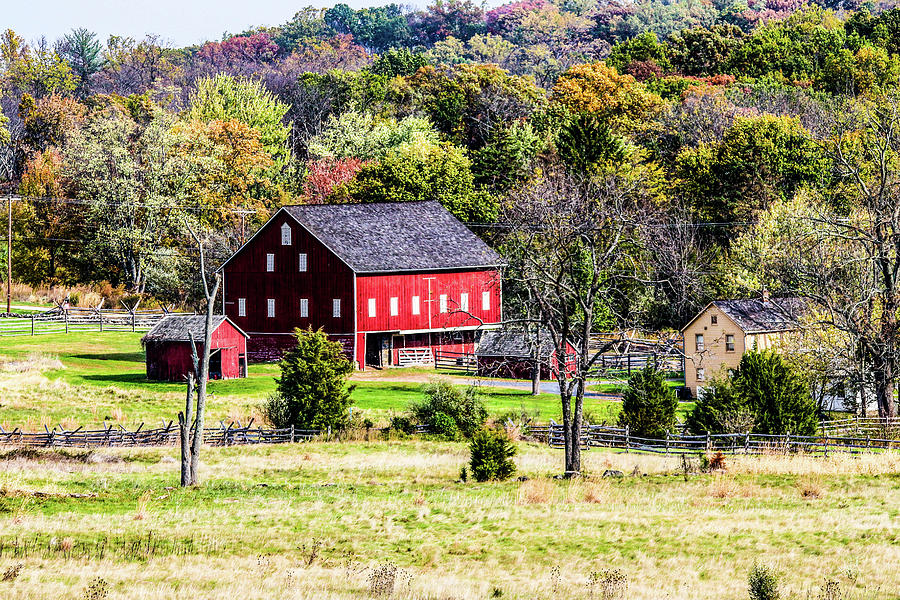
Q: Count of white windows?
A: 13